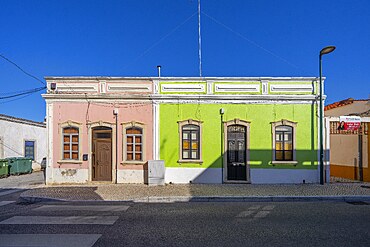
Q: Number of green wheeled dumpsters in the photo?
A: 2